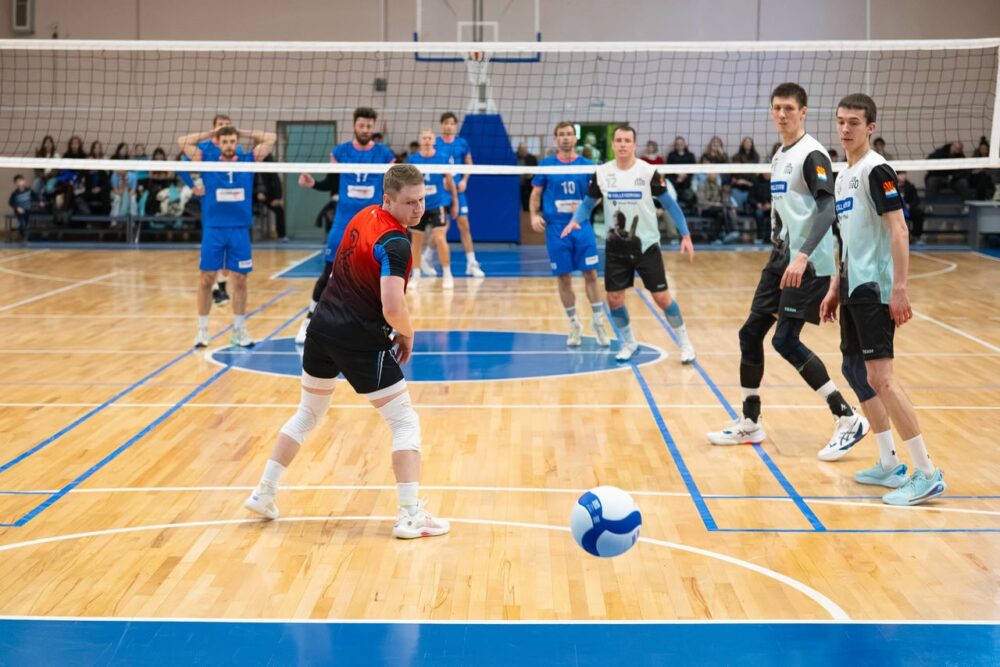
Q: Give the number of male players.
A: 10